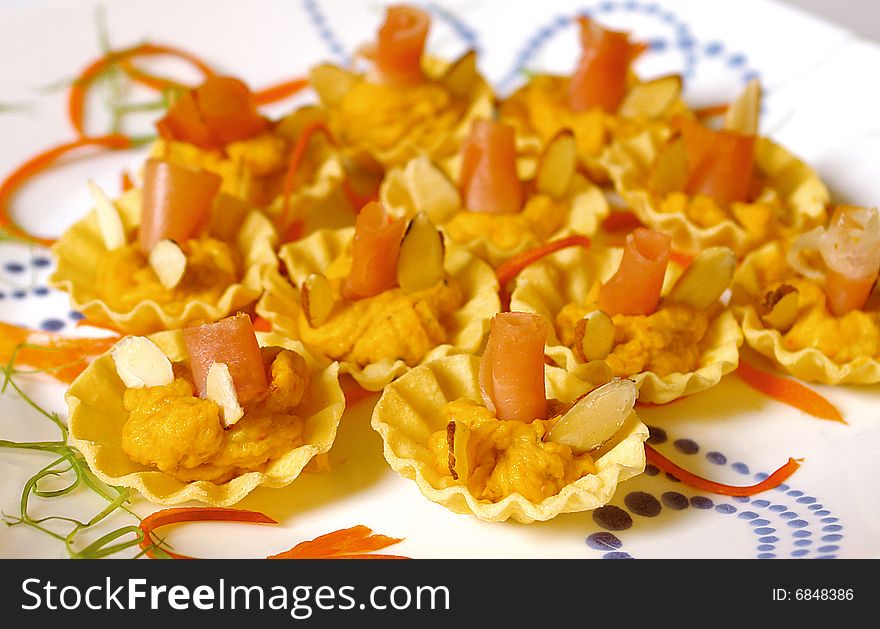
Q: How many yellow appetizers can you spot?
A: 11